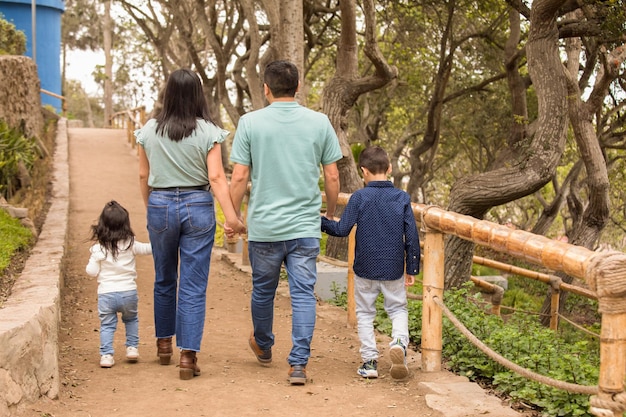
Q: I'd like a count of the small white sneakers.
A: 2